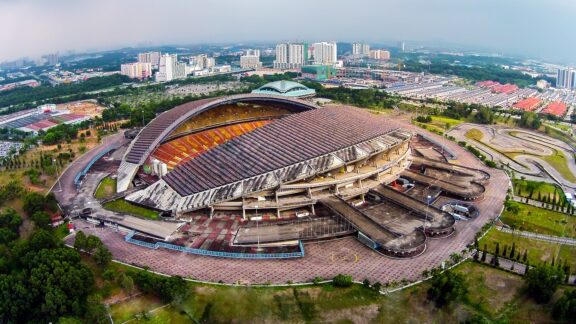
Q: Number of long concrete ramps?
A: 4